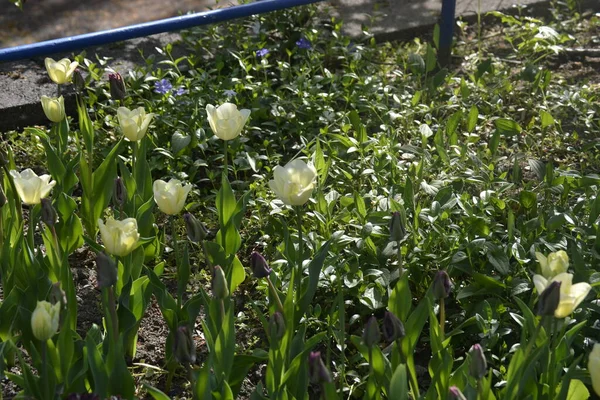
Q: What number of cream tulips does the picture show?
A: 12